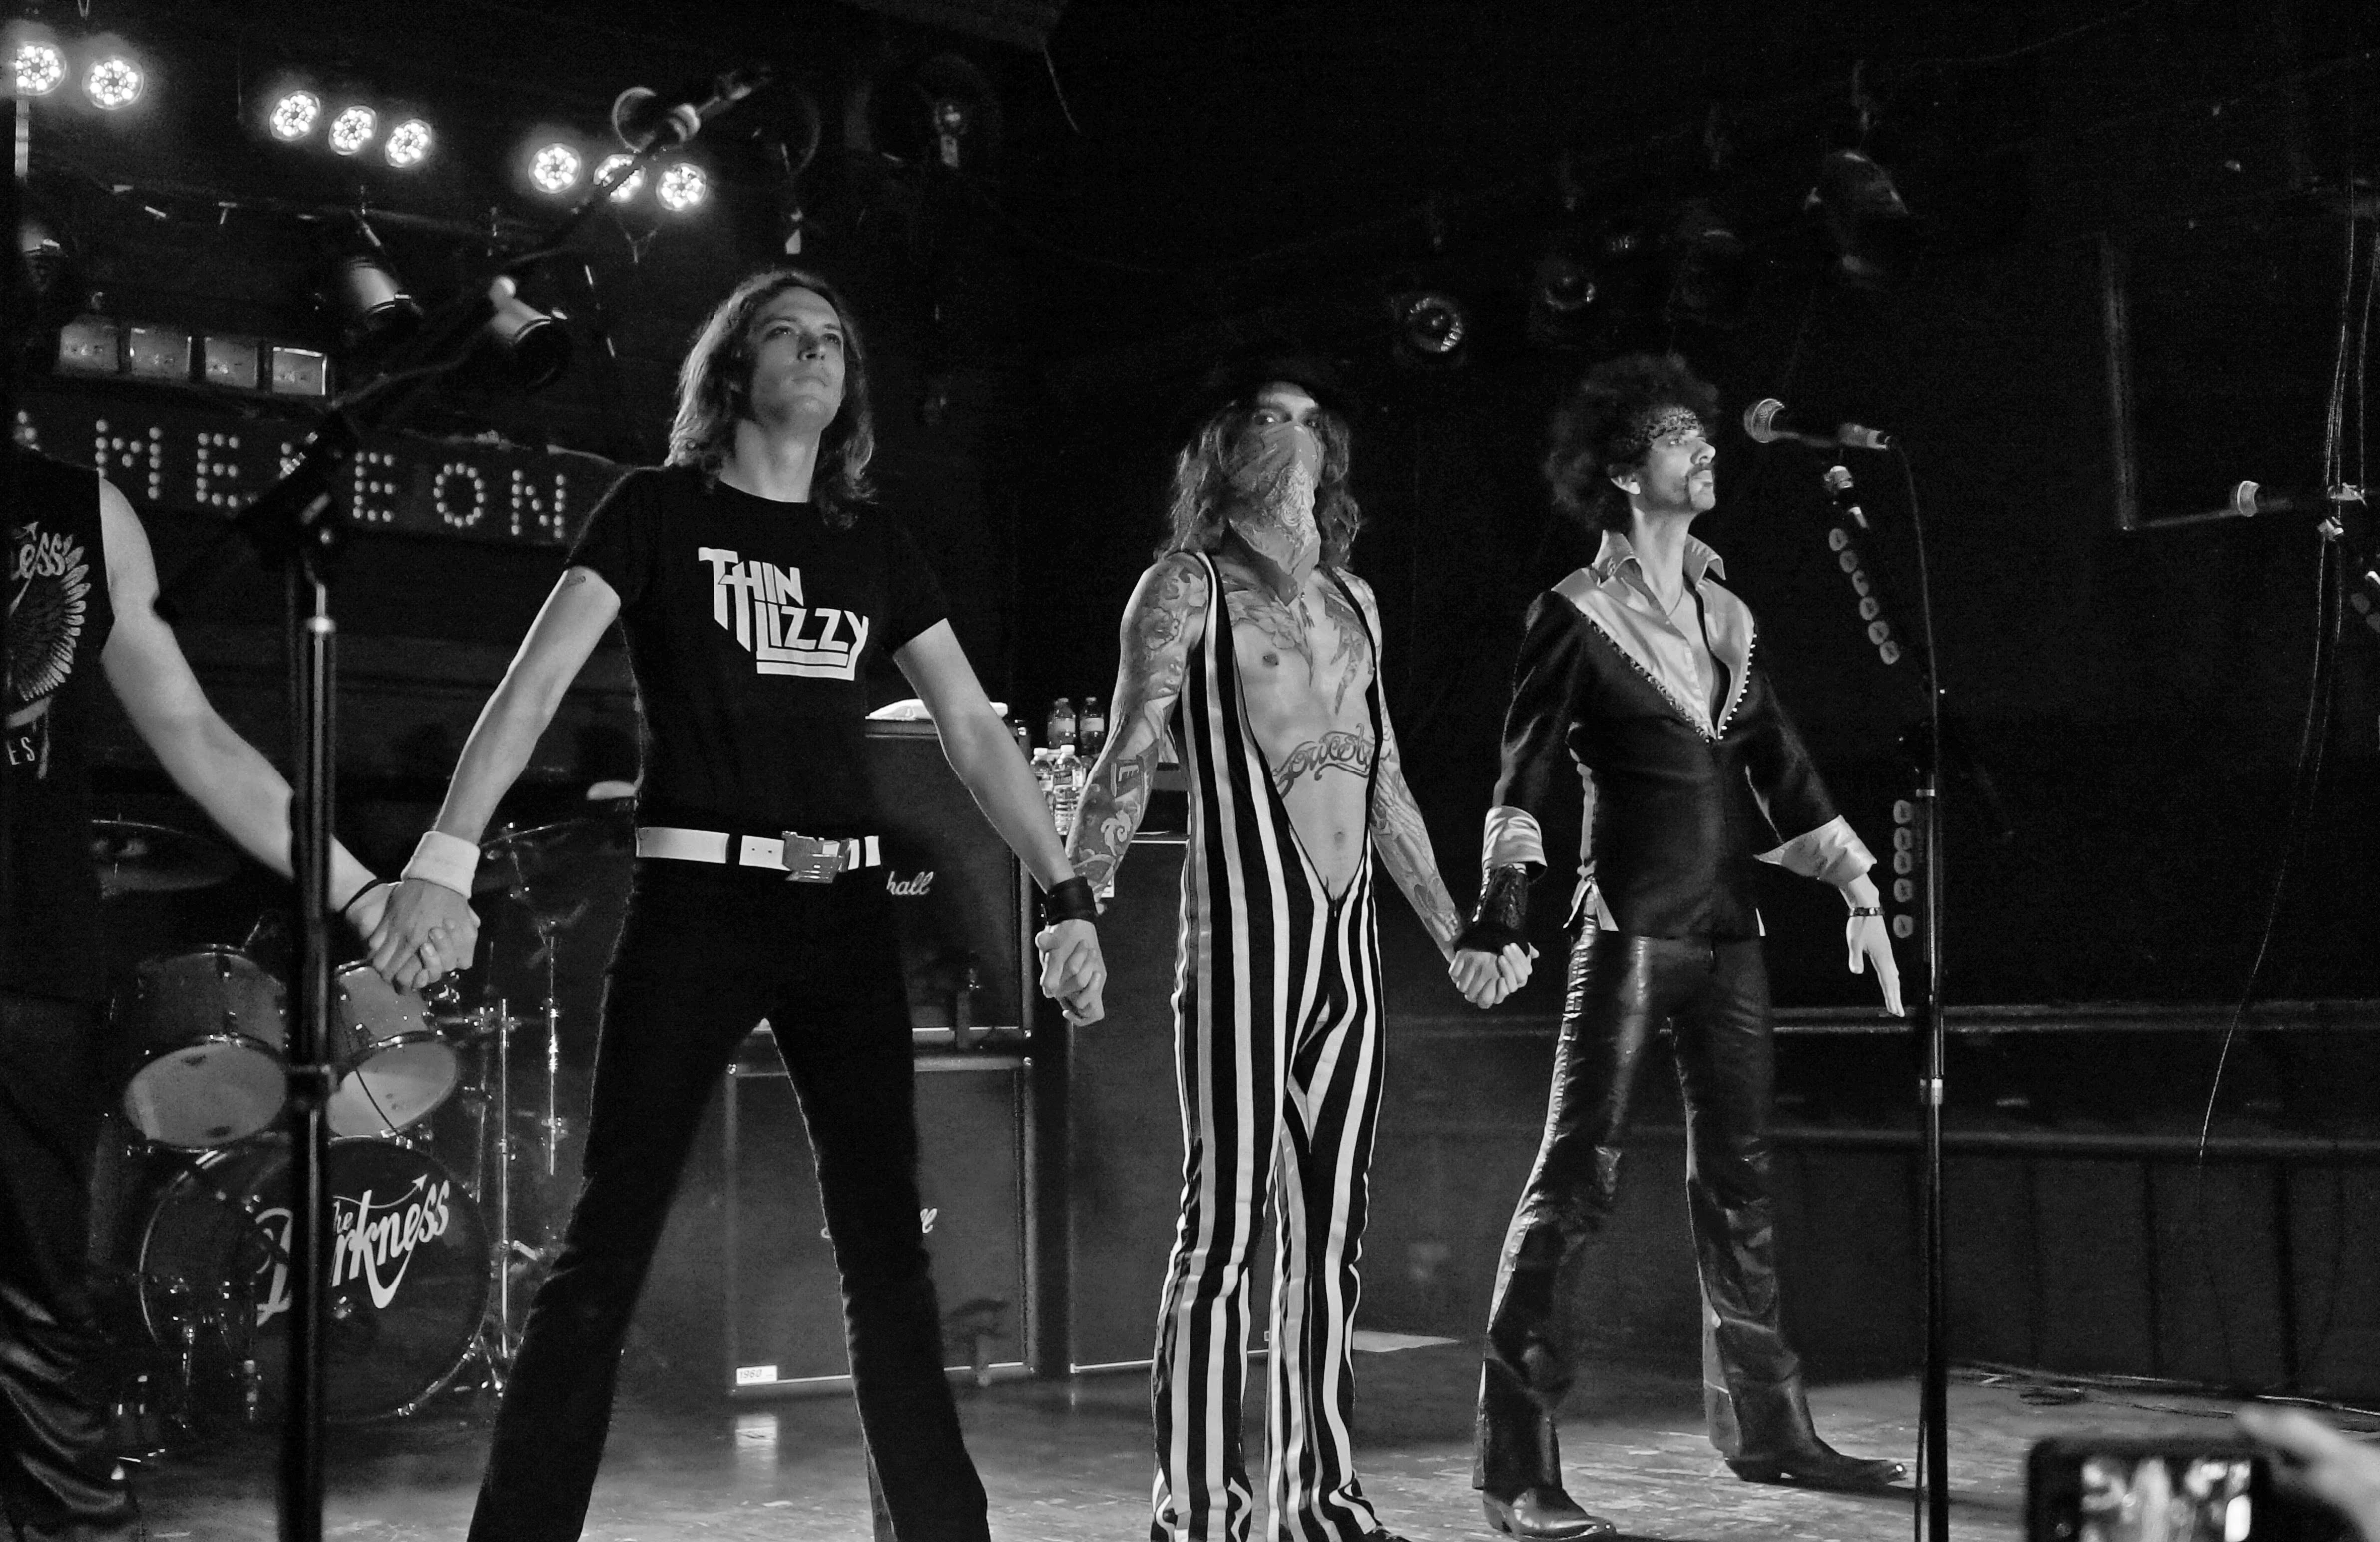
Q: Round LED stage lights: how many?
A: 8